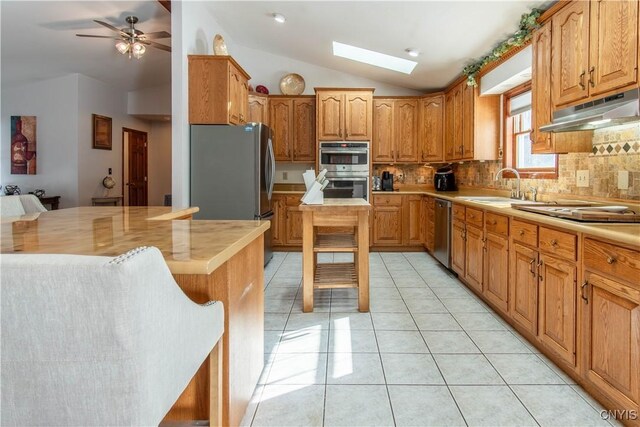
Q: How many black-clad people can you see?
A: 0